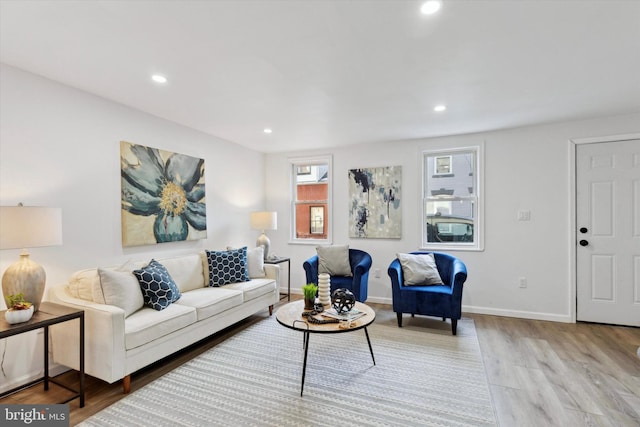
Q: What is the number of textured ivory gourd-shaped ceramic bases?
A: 2